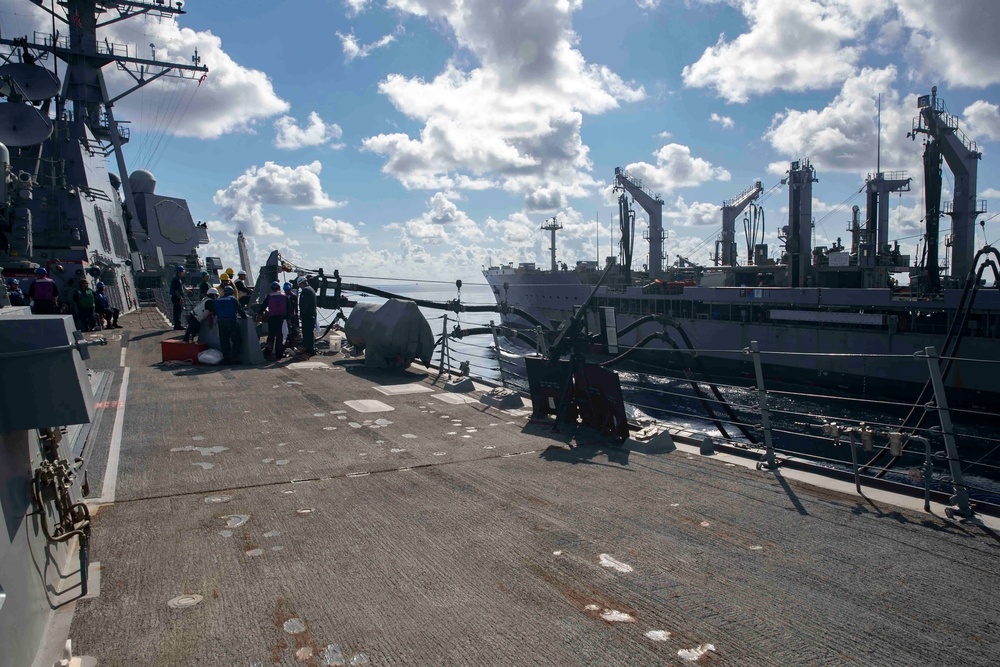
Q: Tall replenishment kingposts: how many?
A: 5